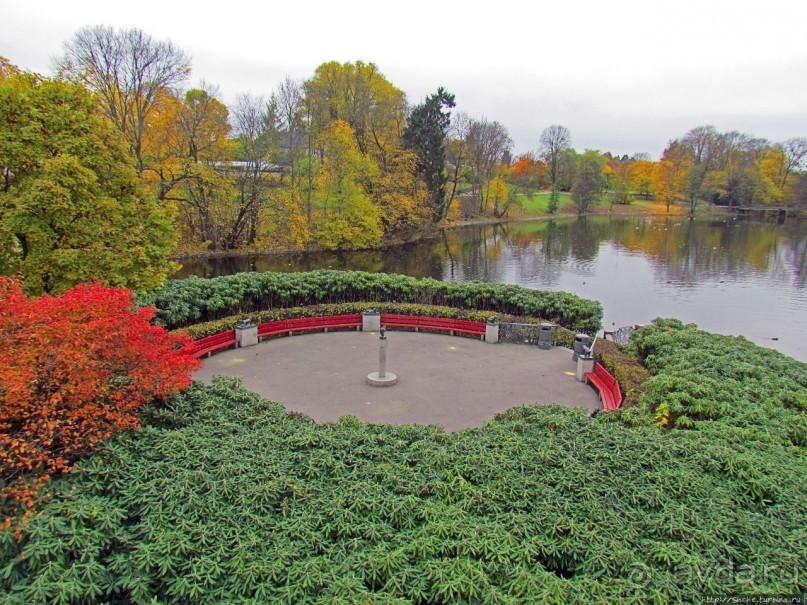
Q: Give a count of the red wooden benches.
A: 4